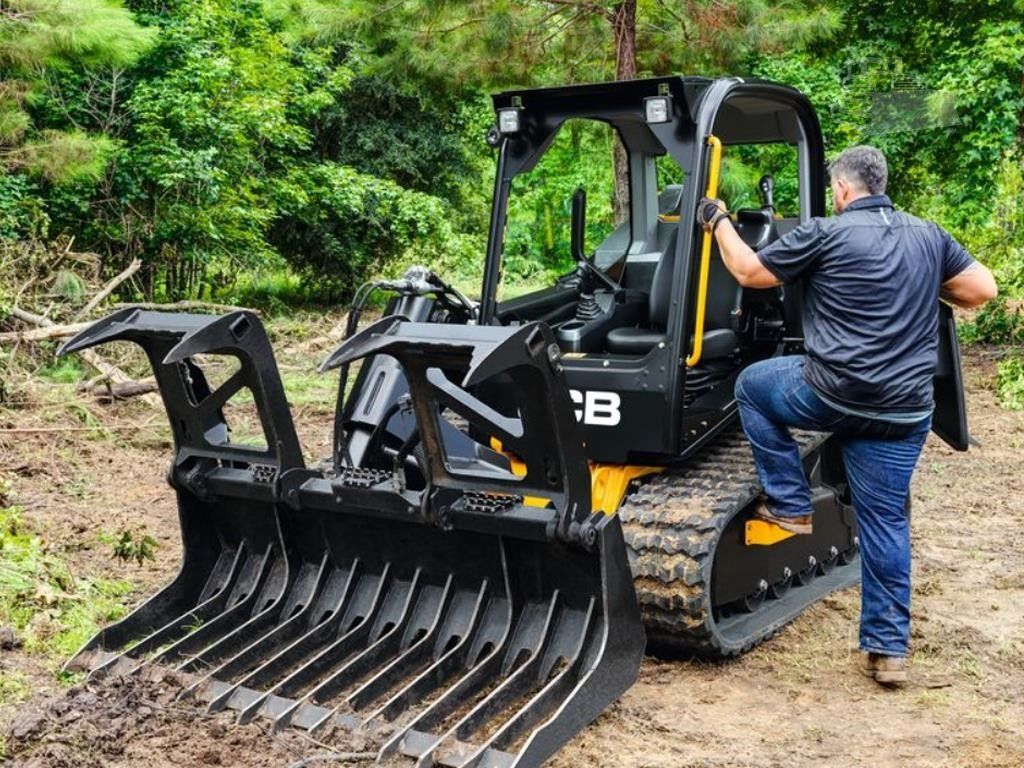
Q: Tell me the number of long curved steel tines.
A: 12